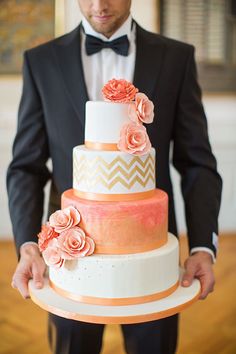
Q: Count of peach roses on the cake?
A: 5